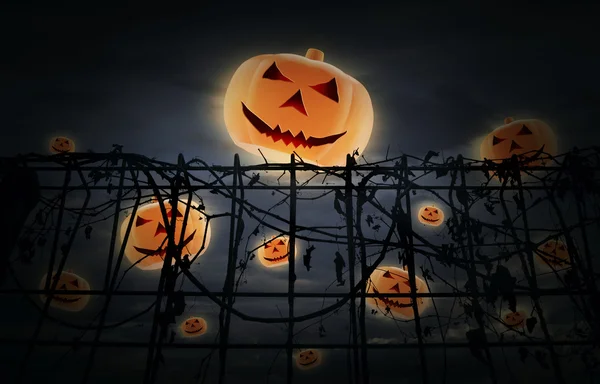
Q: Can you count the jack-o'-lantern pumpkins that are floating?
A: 12